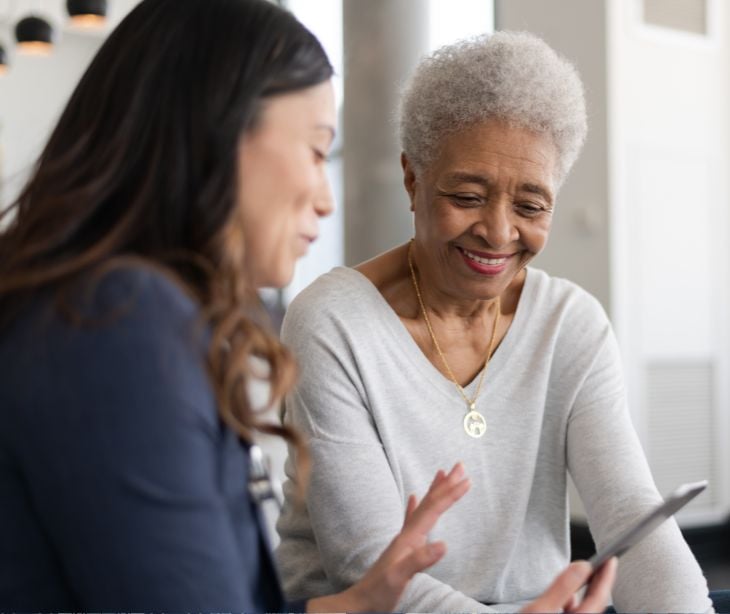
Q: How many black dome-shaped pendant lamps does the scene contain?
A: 3